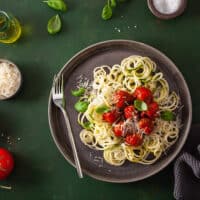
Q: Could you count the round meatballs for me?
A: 0